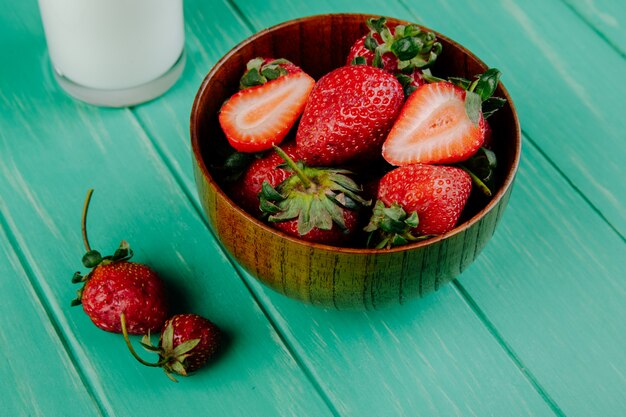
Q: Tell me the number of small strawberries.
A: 2